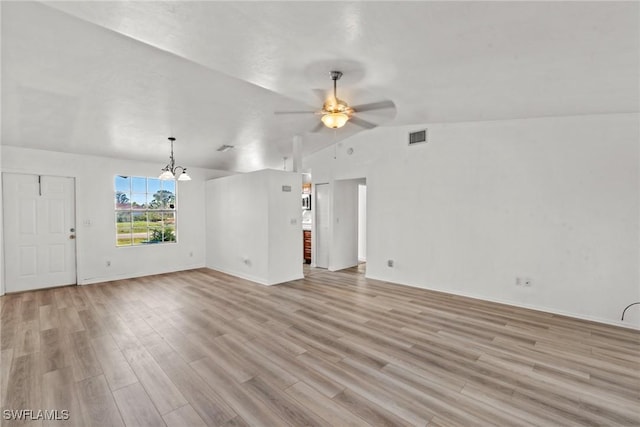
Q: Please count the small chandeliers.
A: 1